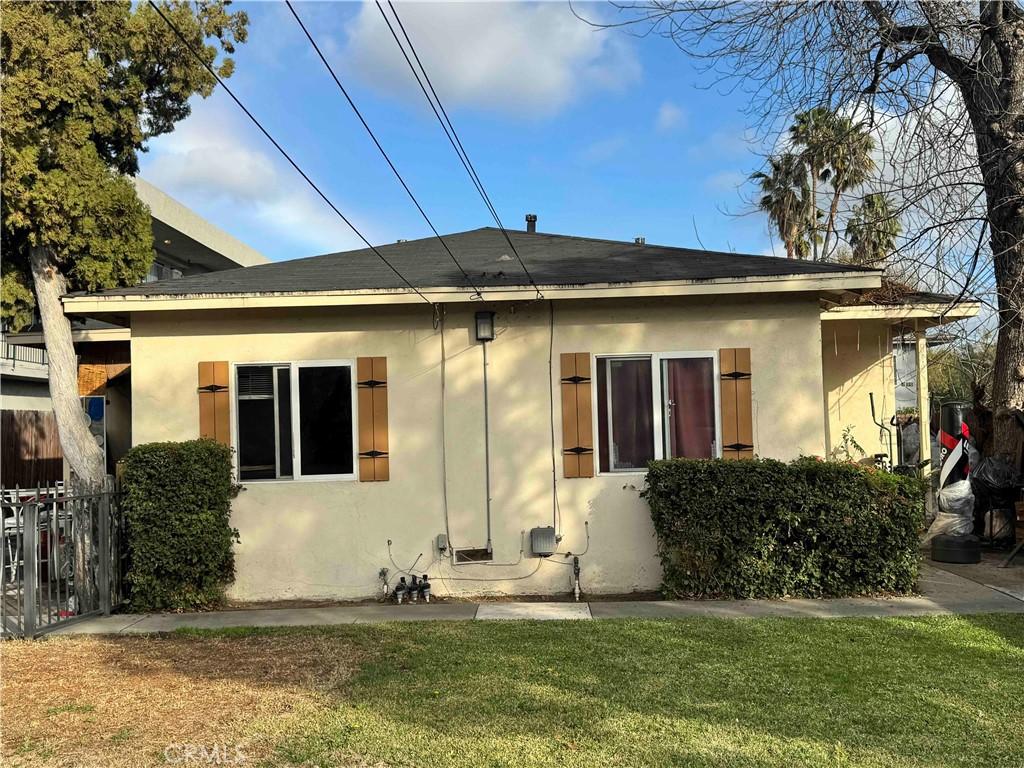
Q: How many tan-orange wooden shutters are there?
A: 4